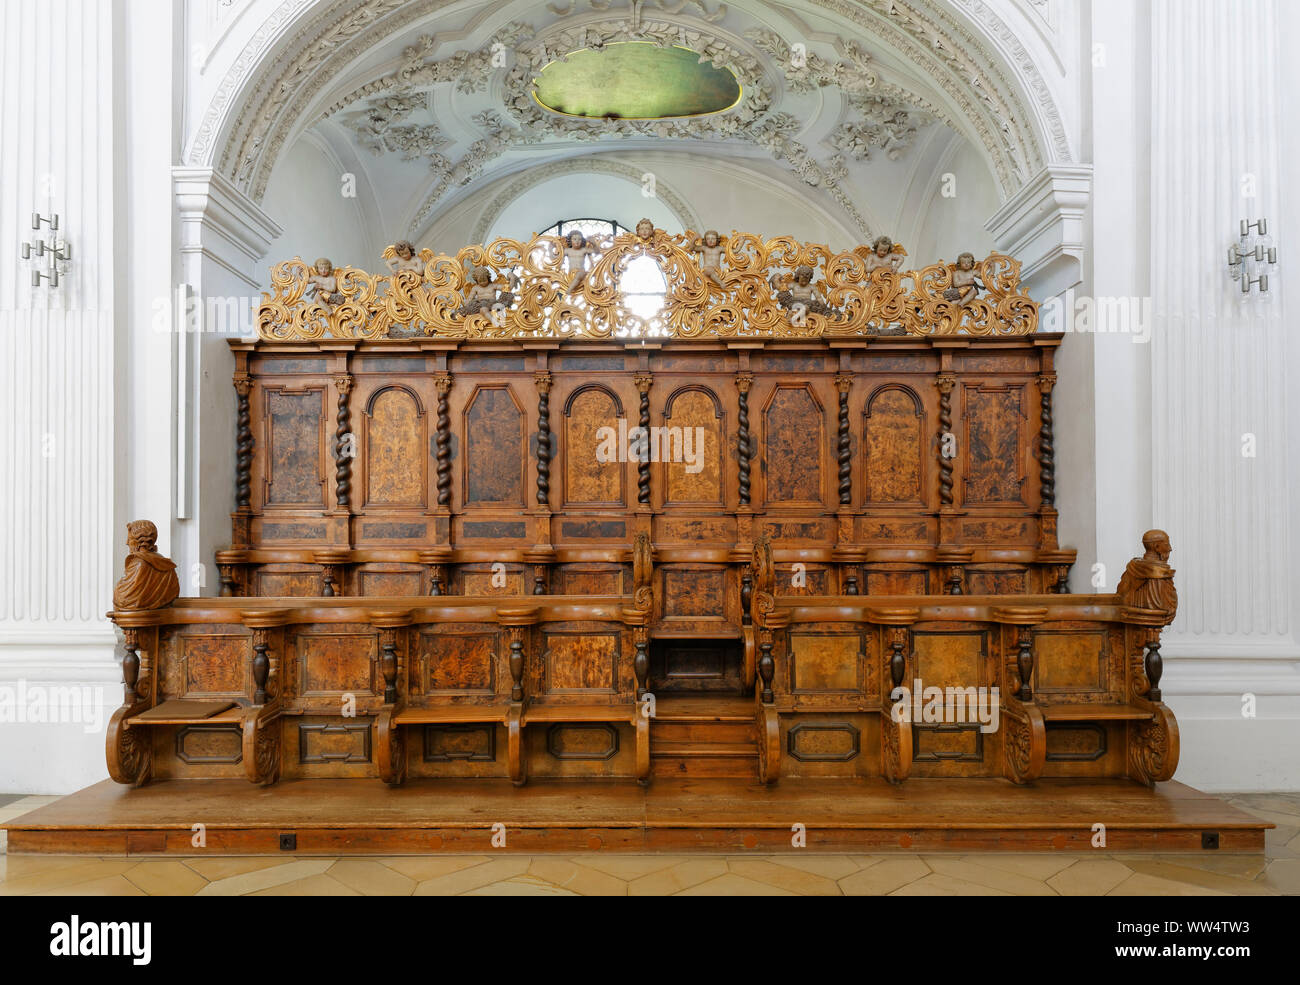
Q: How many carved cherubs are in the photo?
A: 9